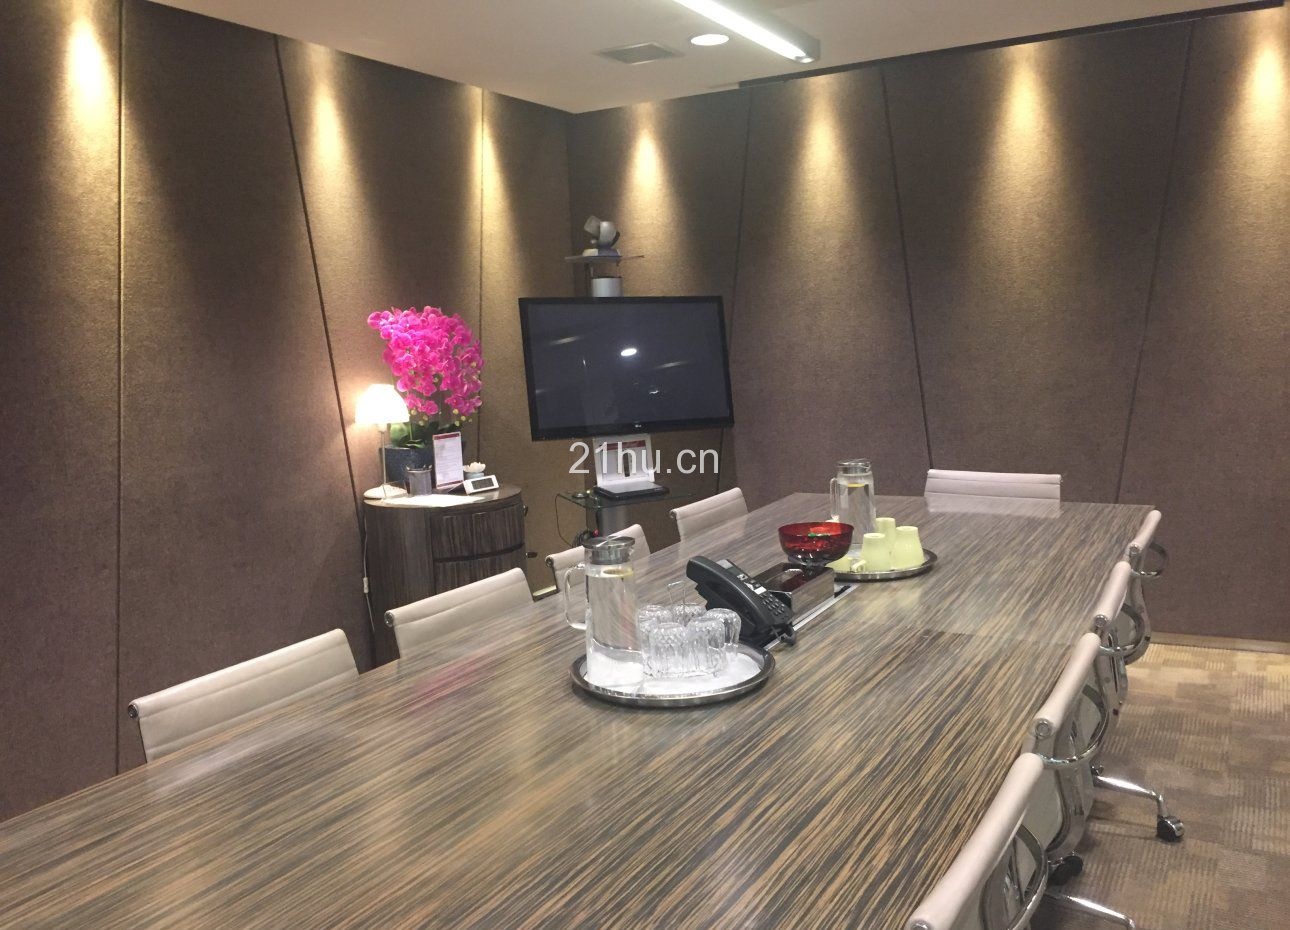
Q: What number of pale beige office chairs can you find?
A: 9